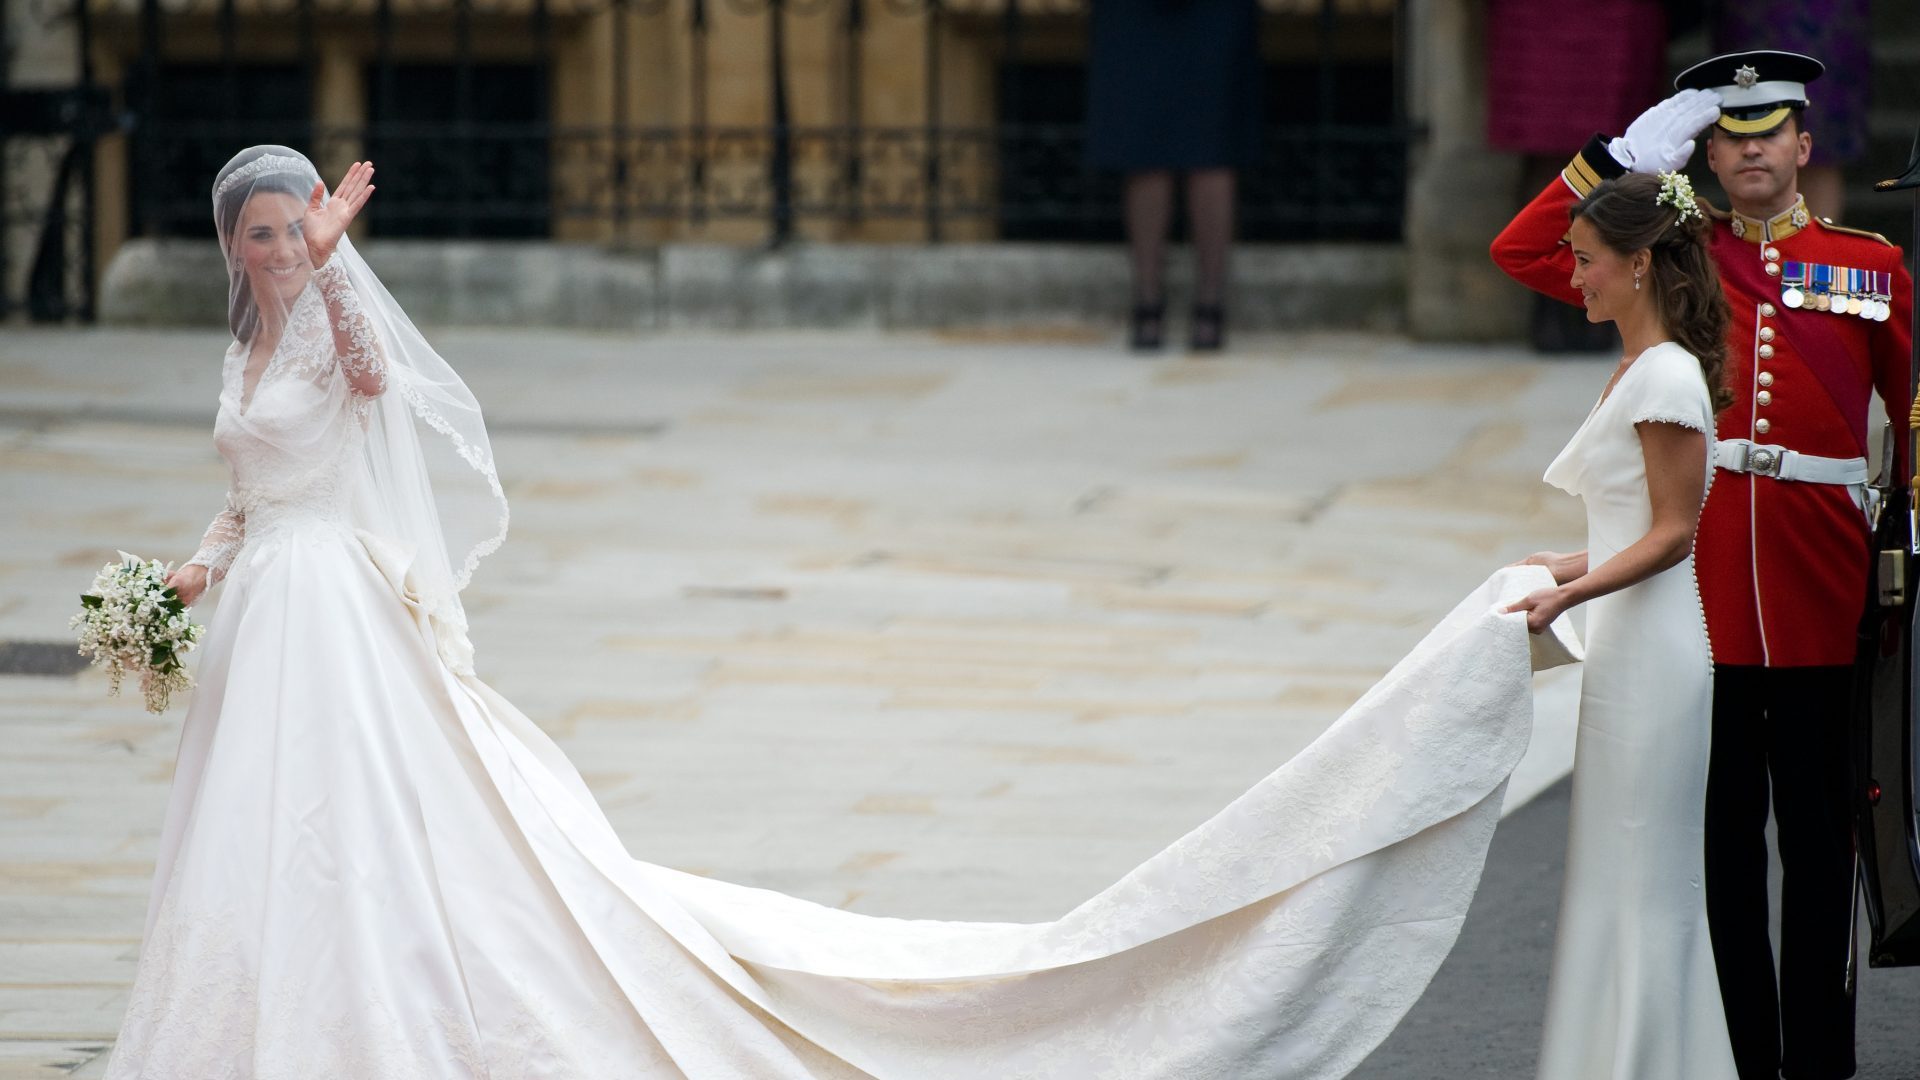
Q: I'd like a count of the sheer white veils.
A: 1